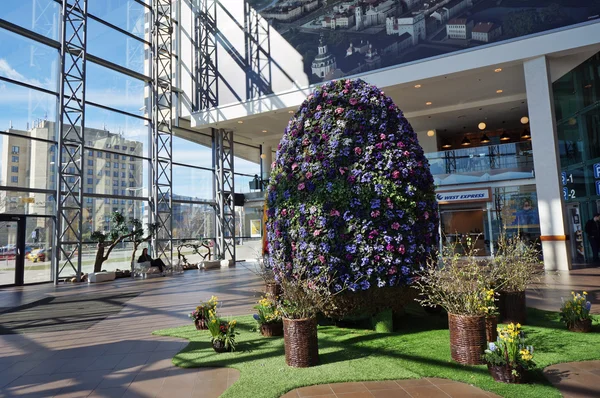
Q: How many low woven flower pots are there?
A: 5